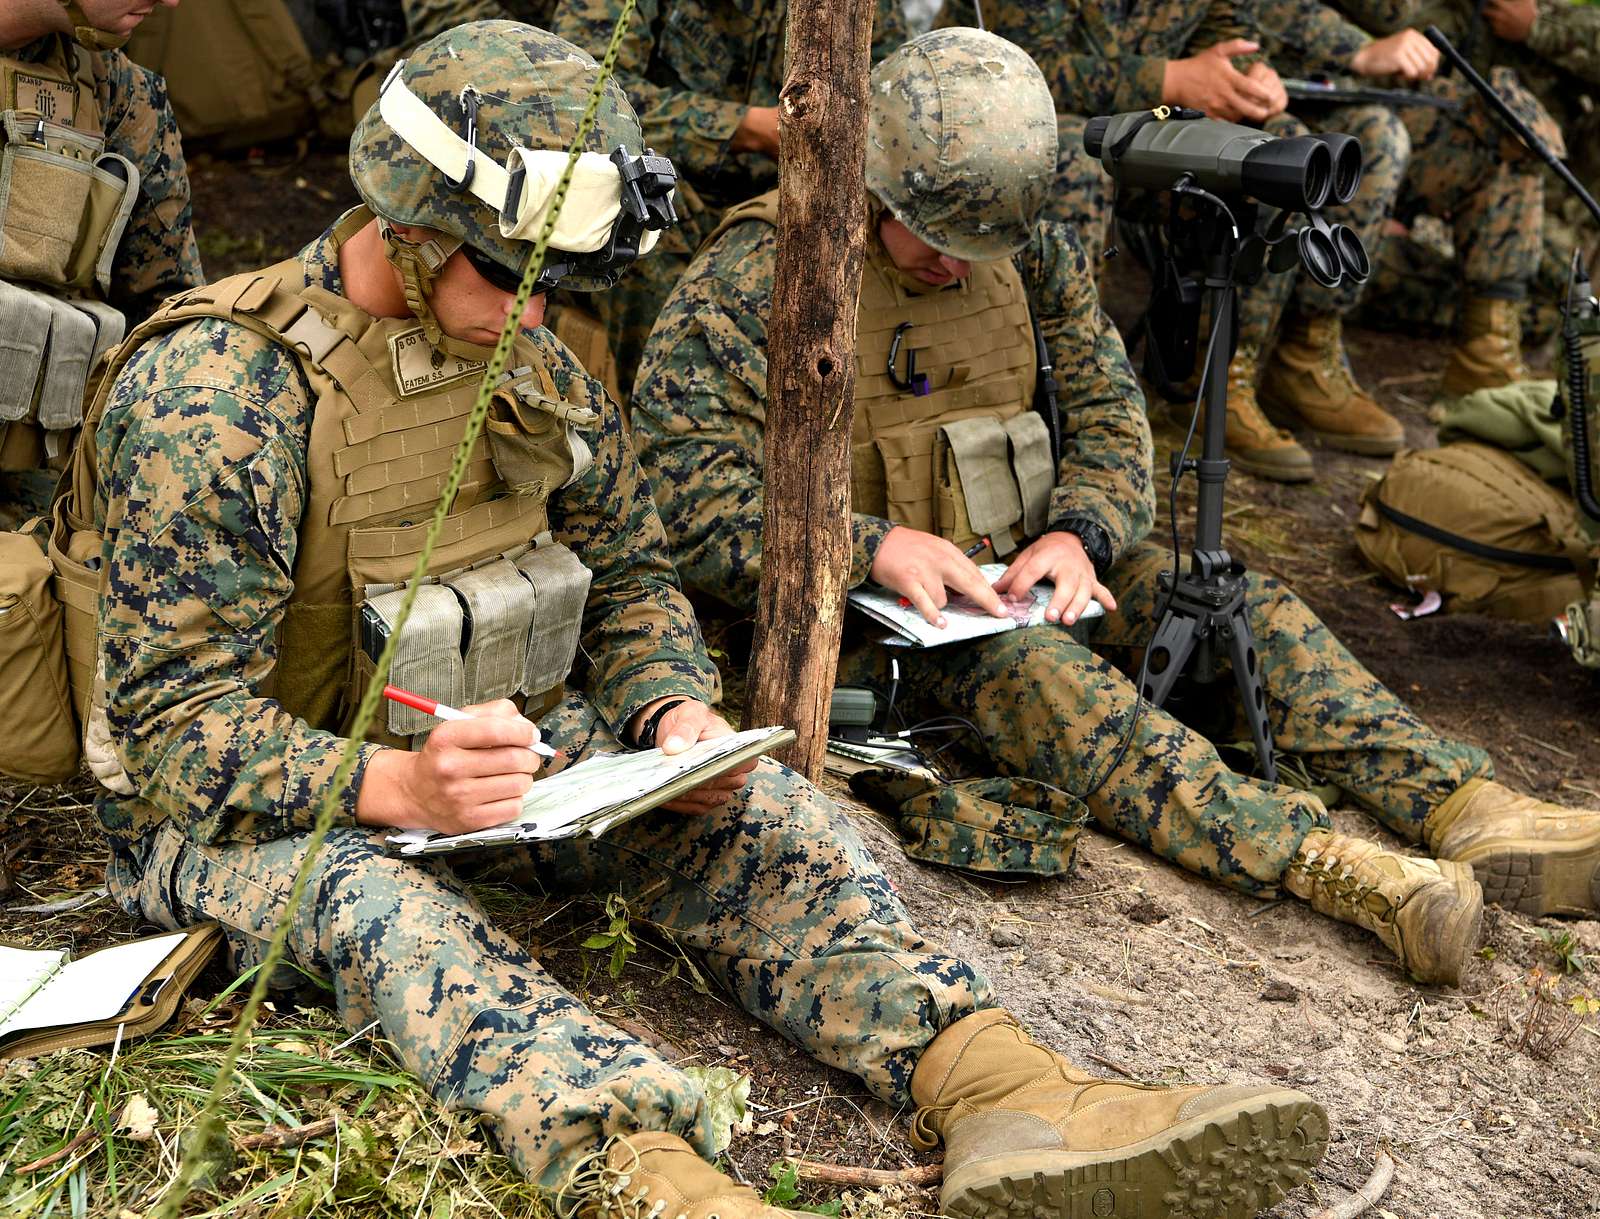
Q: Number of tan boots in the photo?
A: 7